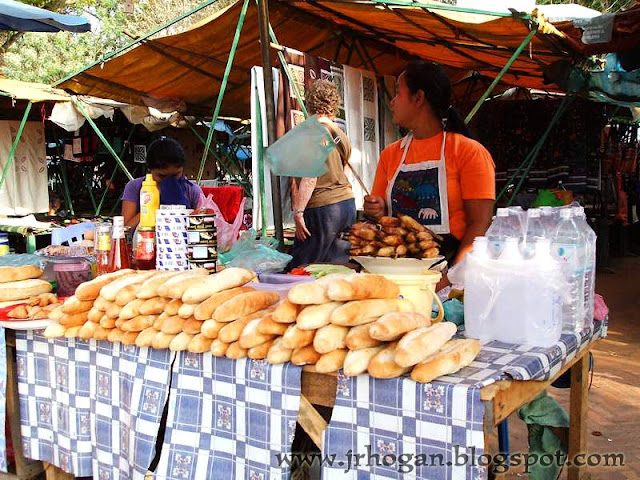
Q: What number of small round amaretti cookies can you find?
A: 0